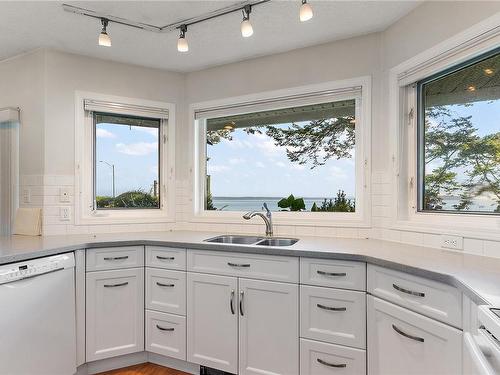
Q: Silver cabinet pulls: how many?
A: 13